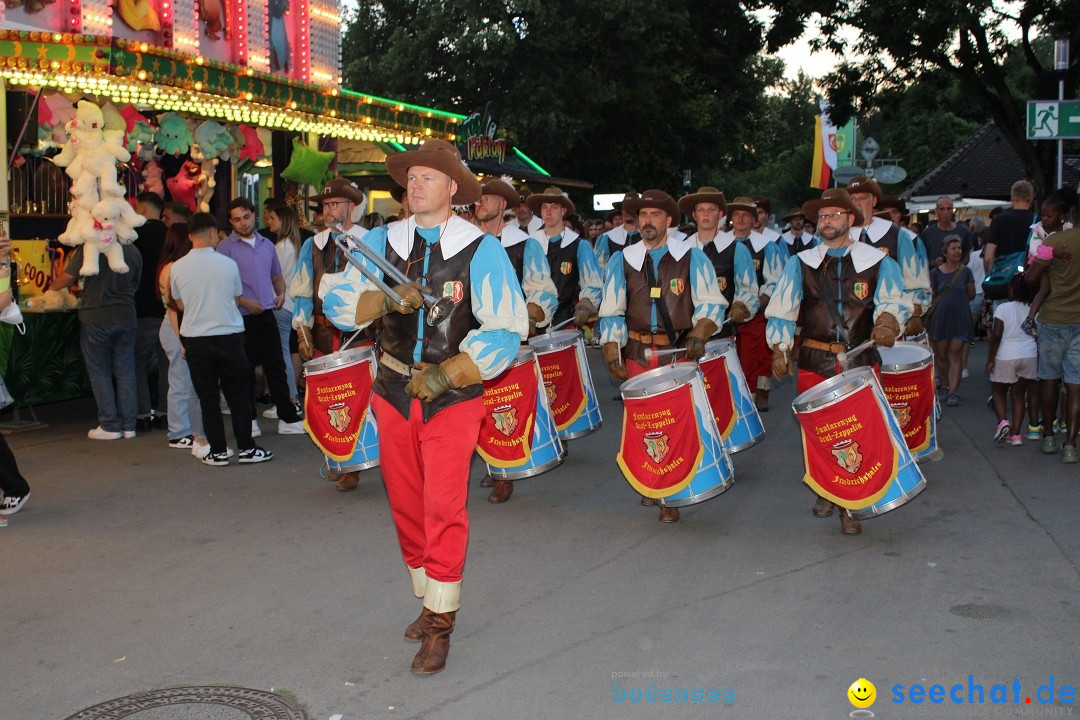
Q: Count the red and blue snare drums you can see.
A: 7